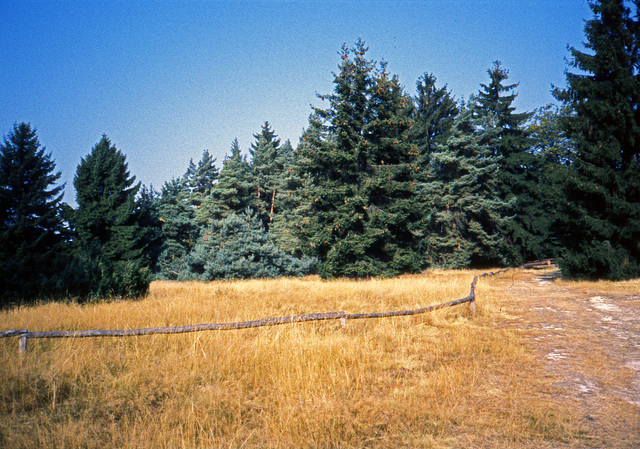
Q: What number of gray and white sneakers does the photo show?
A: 0